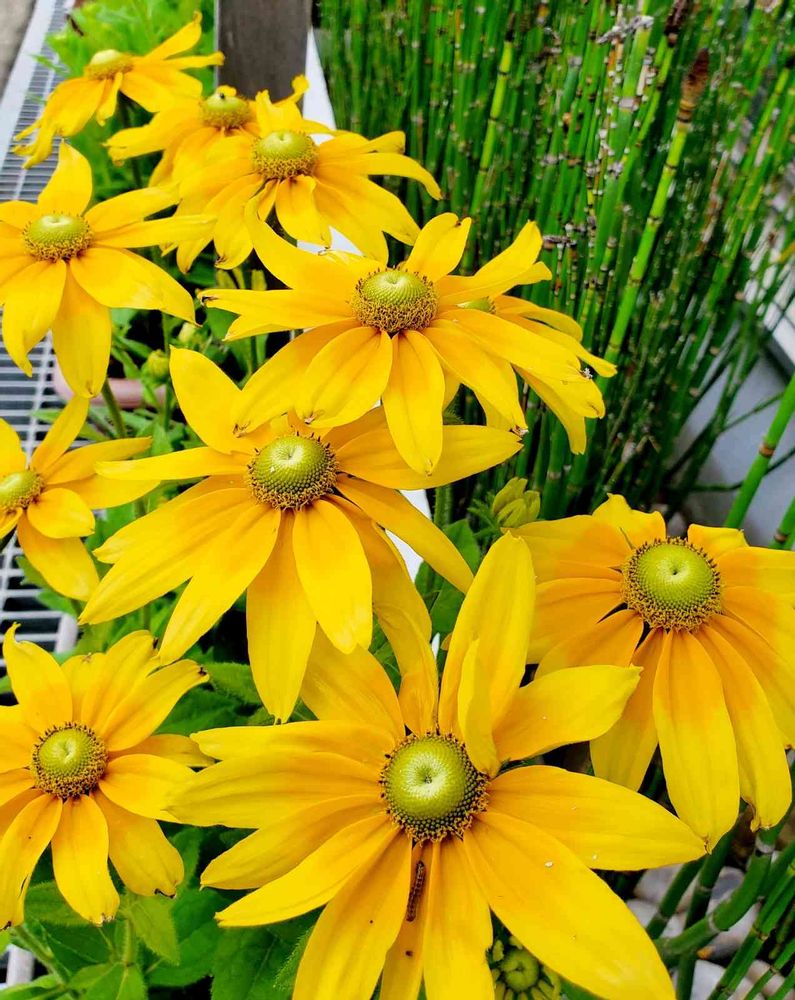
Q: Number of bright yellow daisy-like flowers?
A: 11